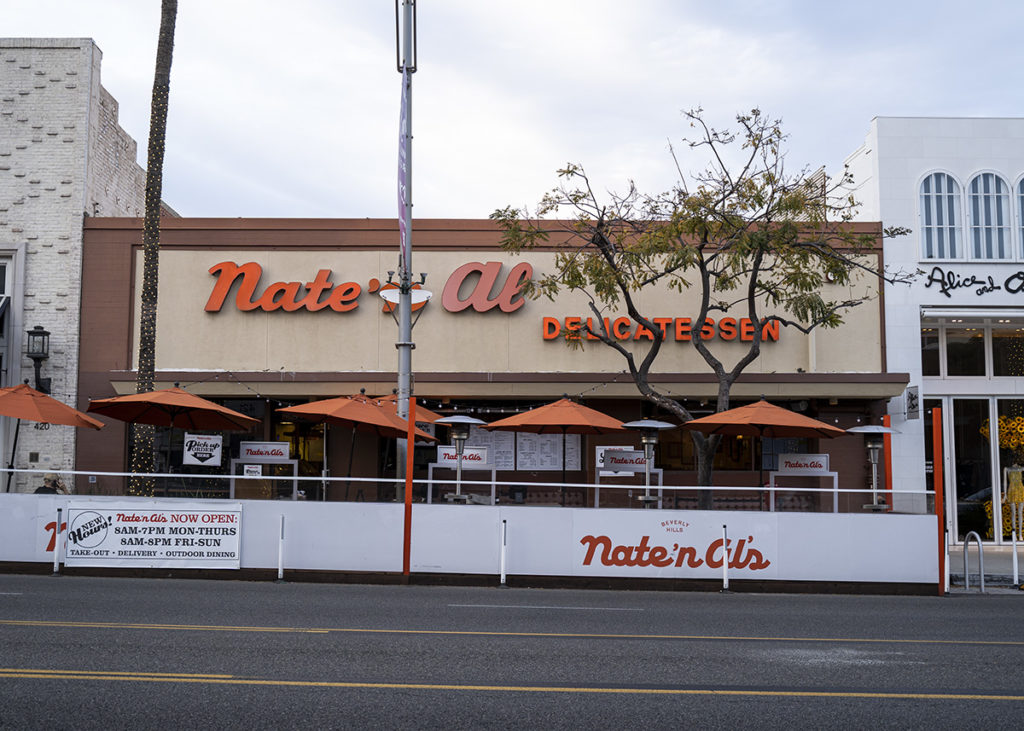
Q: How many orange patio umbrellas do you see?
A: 6